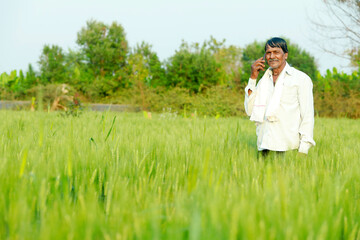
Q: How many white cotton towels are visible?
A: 1